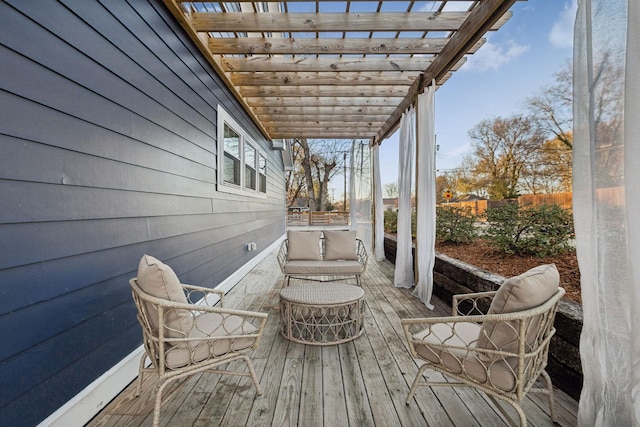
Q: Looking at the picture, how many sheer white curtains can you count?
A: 5